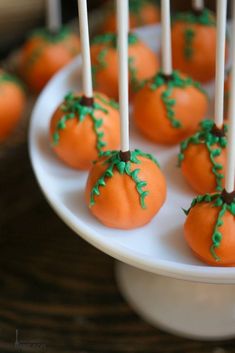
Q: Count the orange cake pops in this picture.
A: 11